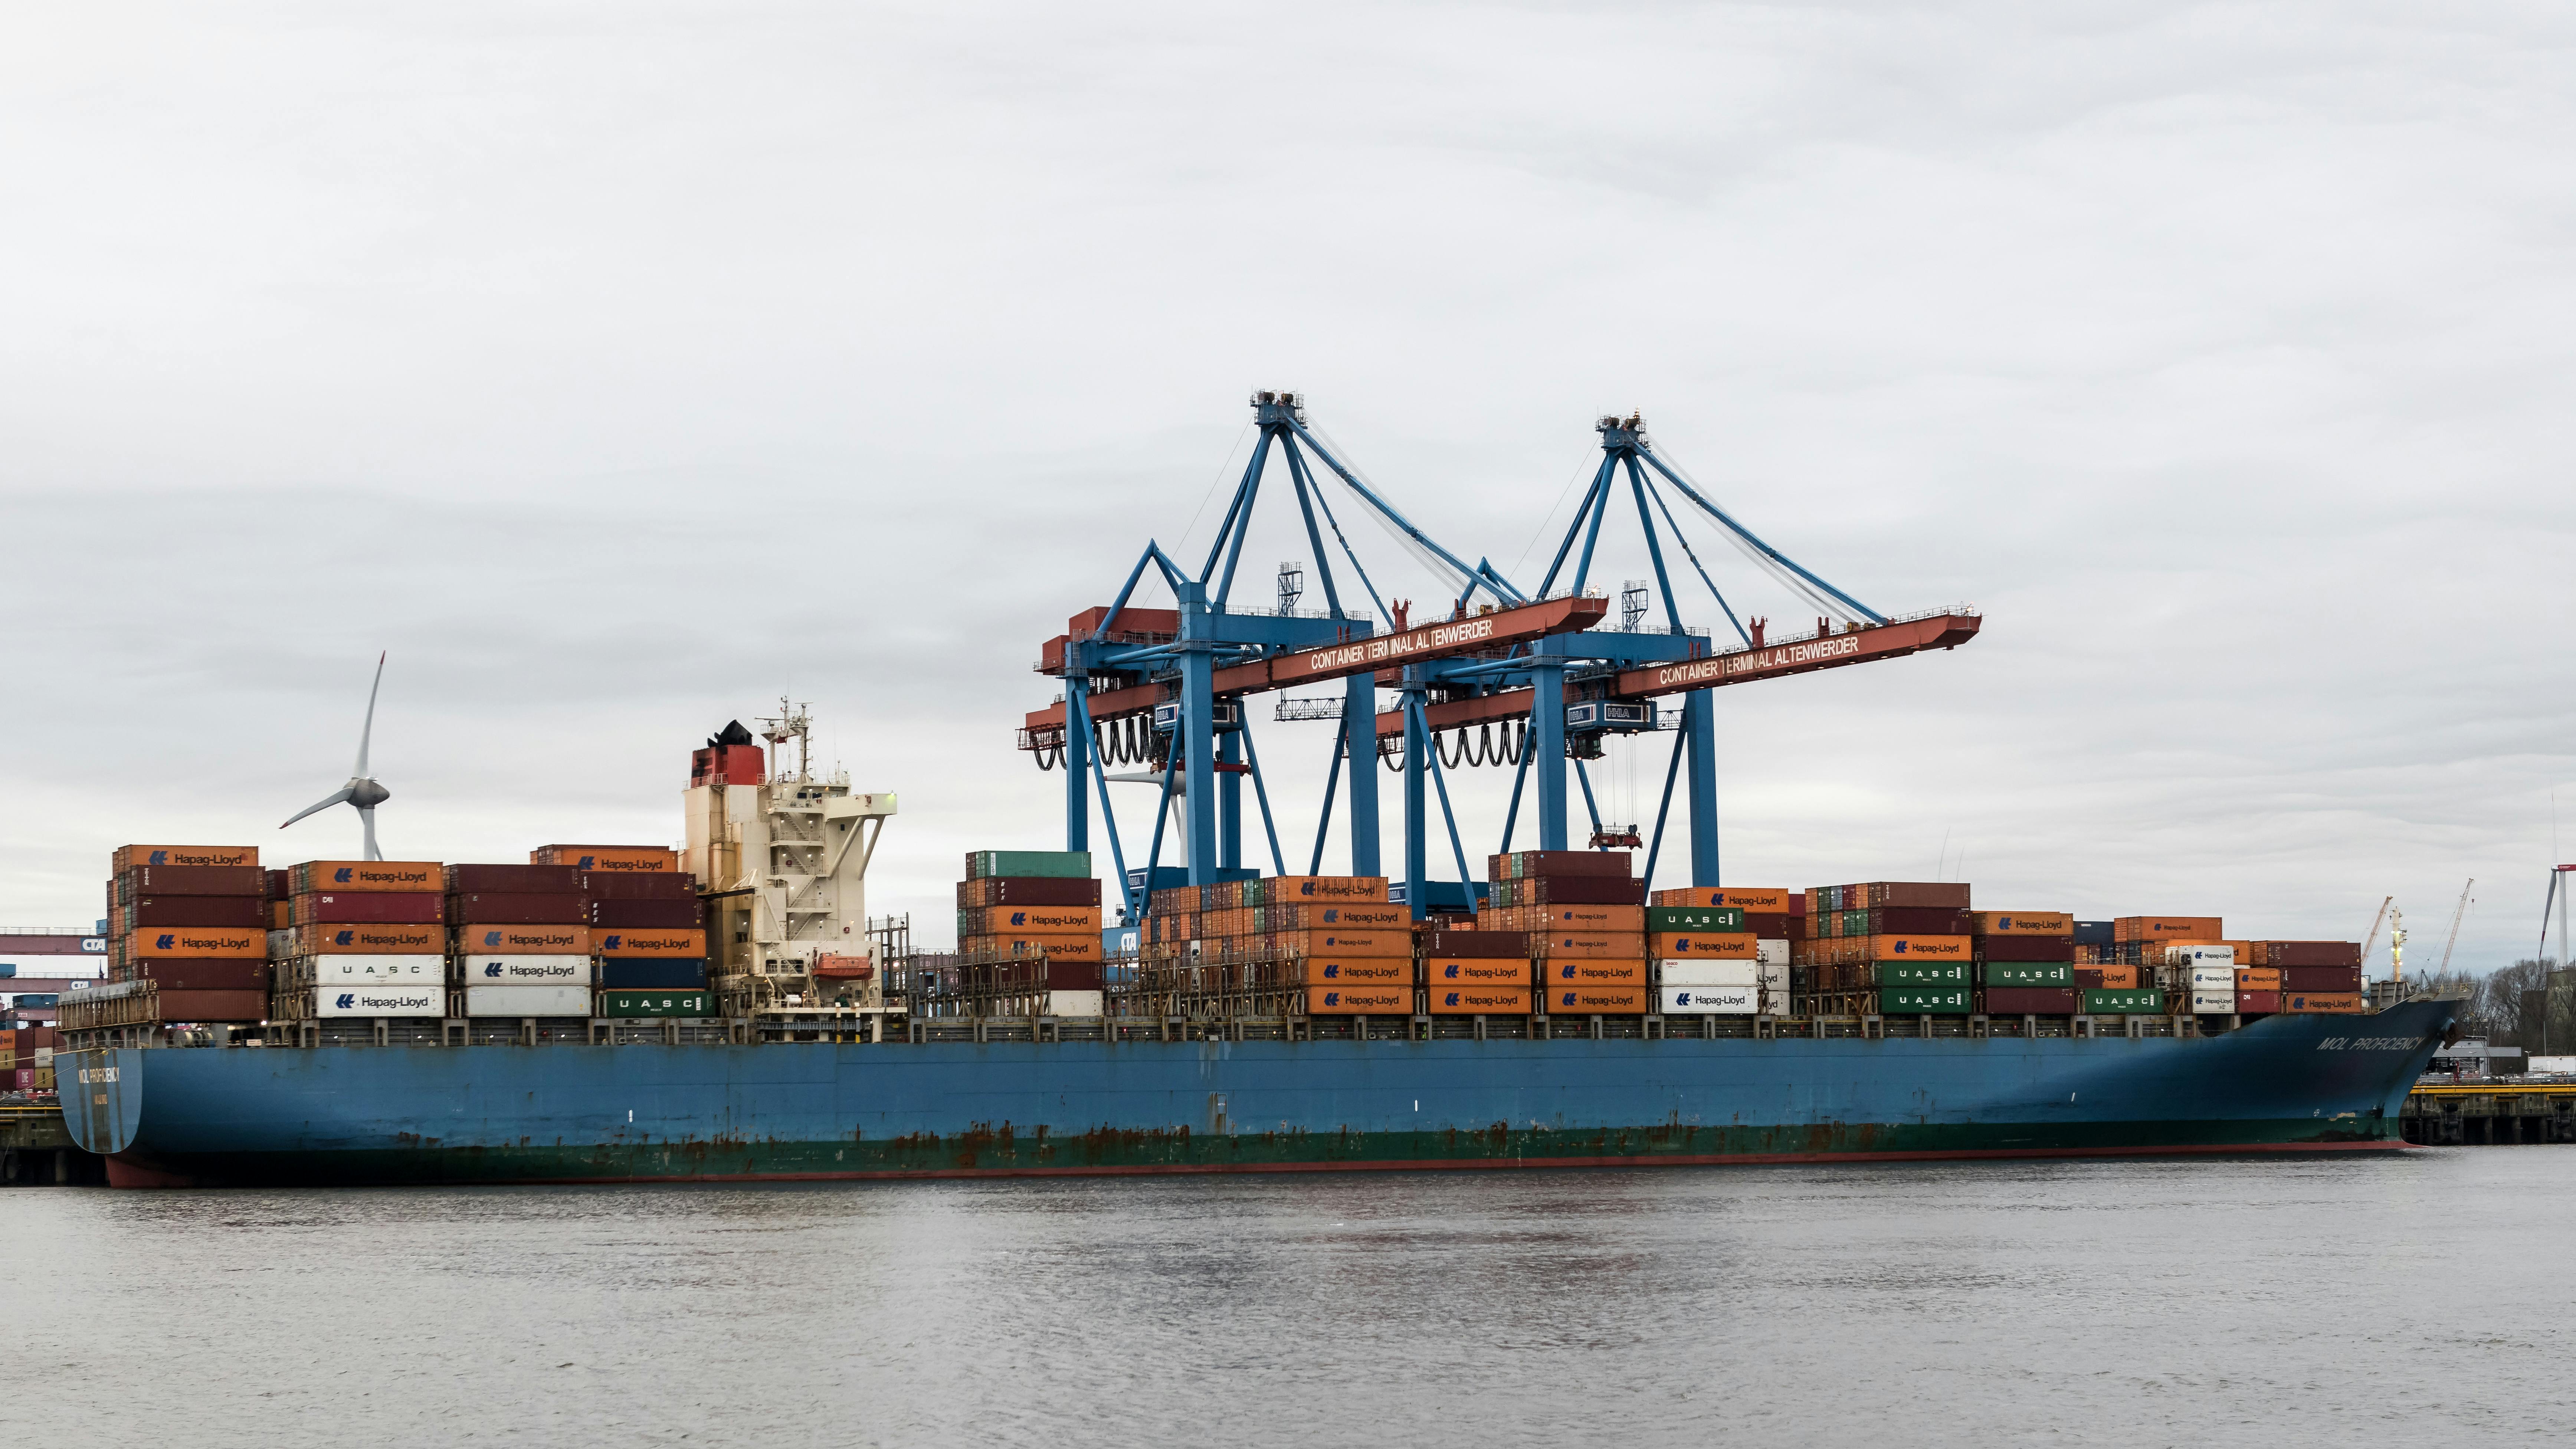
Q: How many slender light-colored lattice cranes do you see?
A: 2